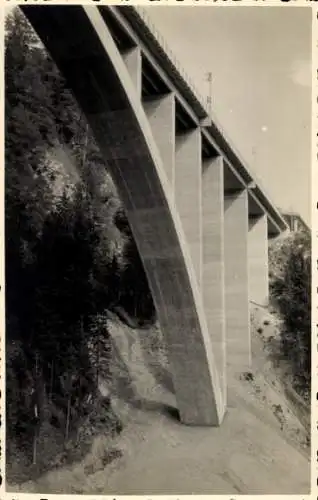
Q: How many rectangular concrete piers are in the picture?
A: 6